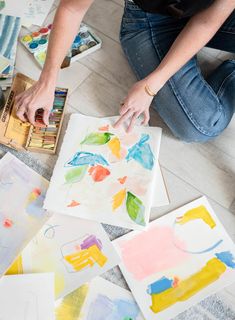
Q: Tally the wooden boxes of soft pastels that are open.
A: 1